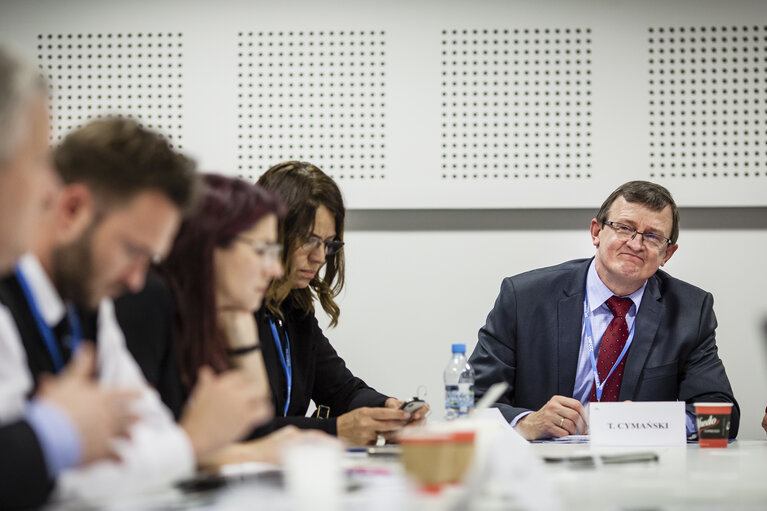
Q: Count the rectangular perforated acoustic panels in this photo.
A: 4